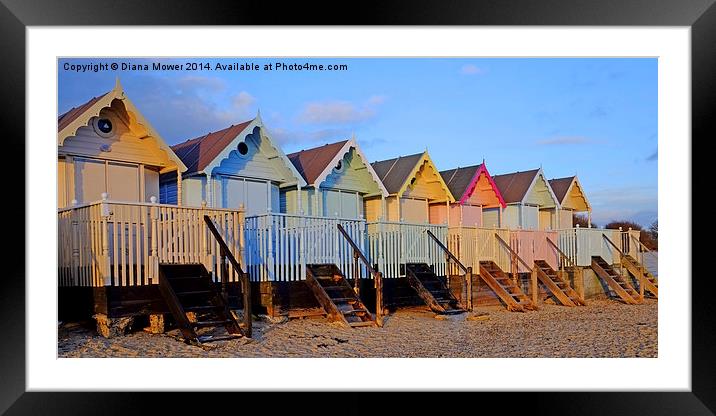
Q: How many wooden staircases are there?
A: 7